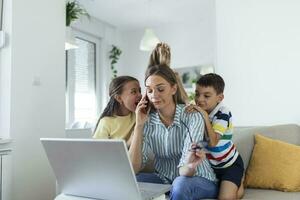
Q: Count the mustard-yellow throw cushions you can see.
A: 1